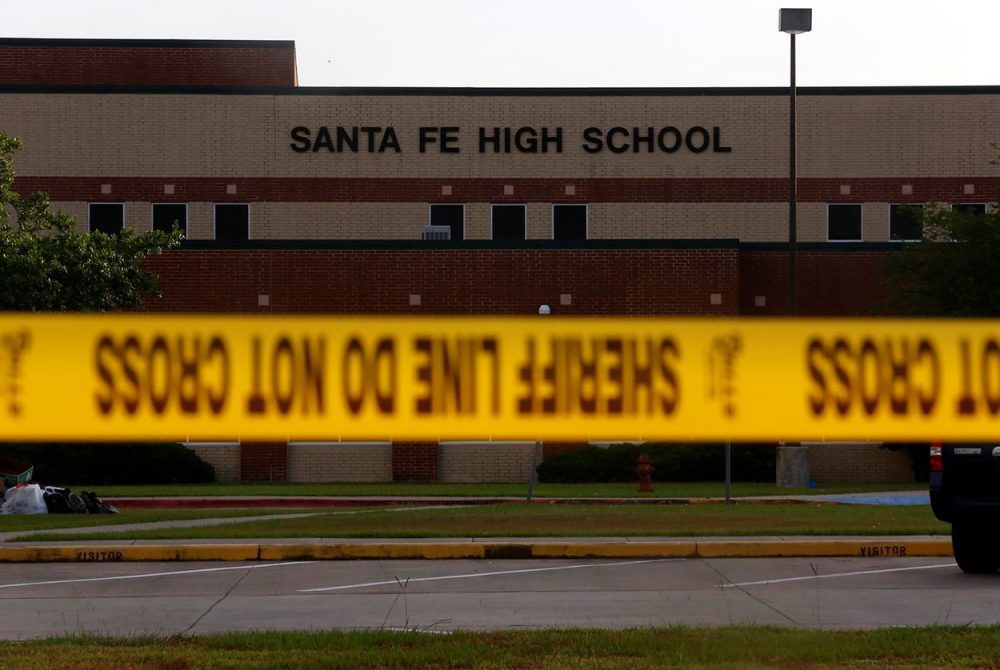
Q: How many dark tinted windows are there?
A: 9